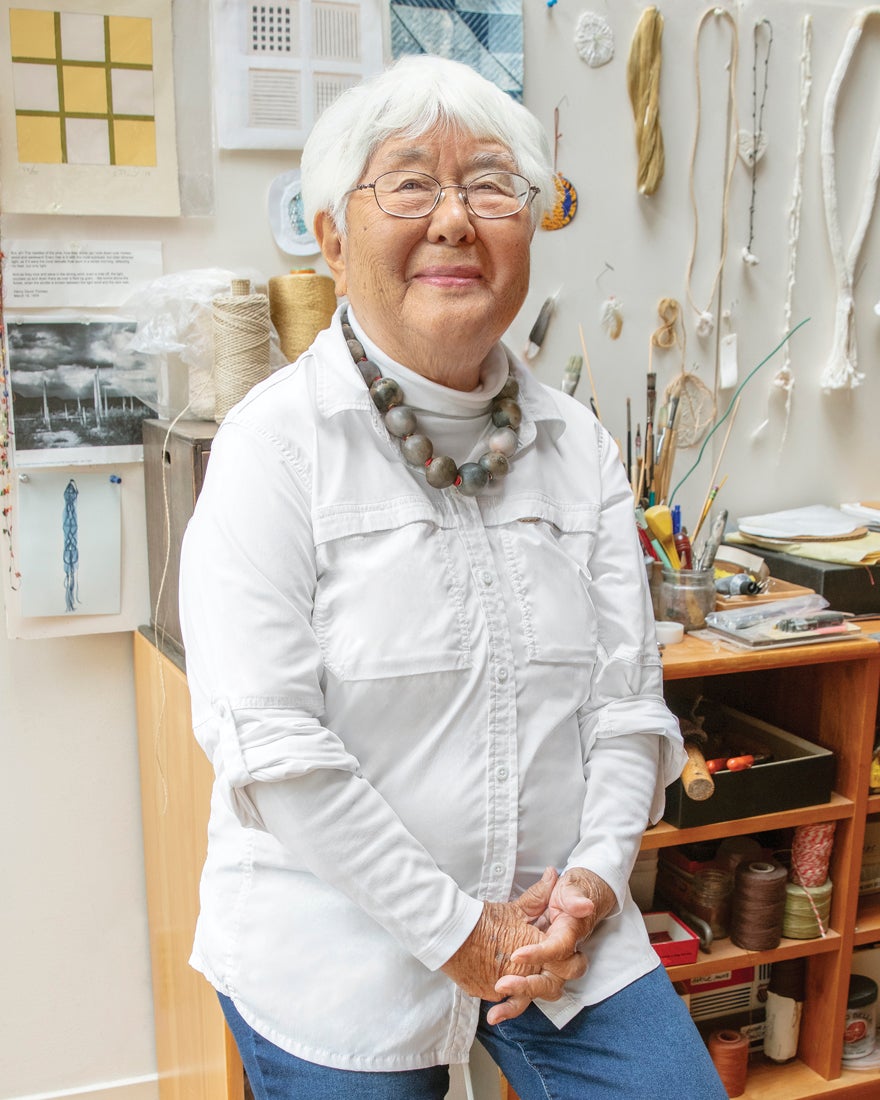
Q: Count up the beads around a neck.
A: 13